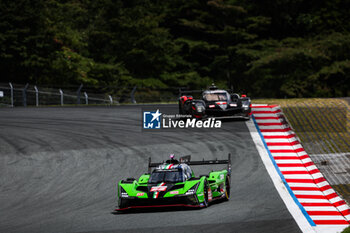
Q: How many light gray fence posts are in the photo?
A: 5